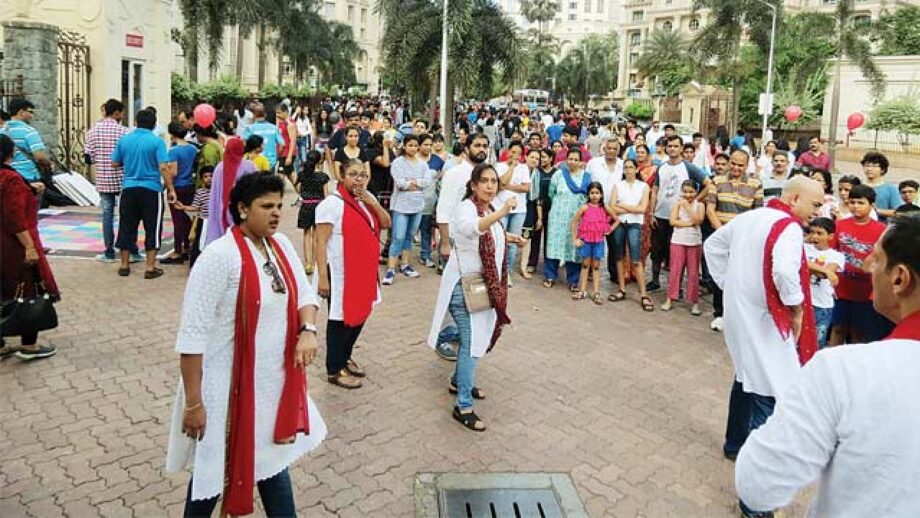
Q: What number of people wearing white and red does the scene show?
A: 5